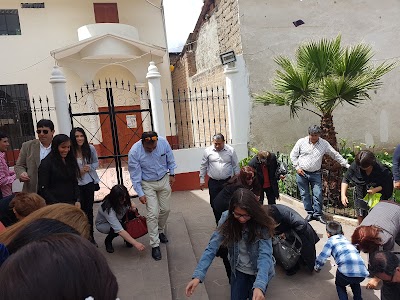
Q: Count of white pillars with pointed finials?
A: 2